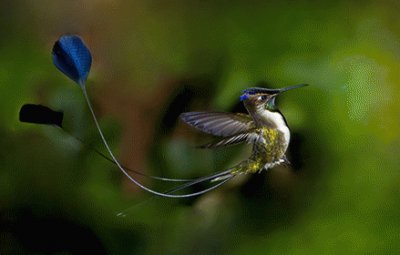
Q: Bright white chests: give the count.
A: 1